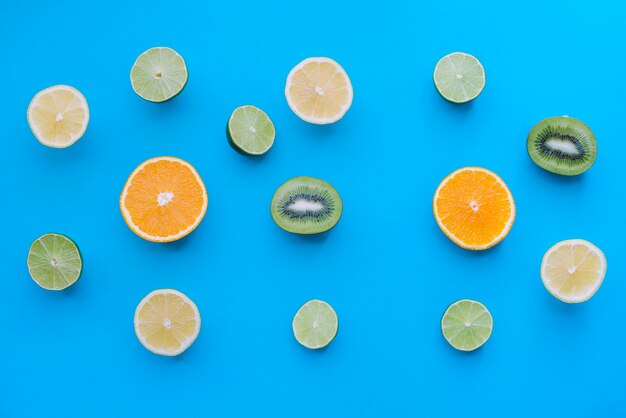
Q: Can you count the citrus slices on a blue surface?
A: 12